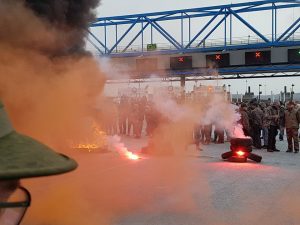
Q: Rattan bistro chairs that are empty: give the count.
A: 0